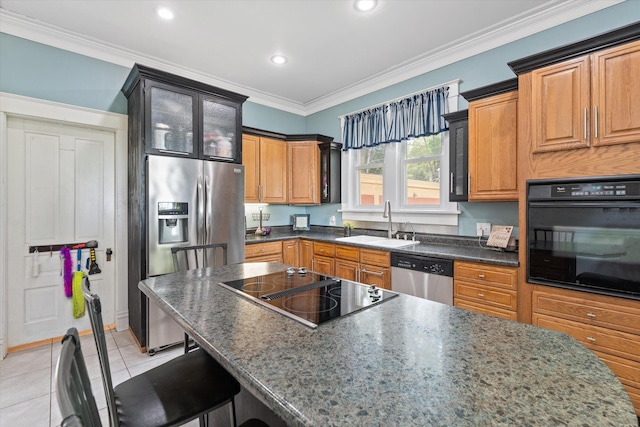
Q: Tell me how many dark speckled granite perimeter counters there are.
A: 1